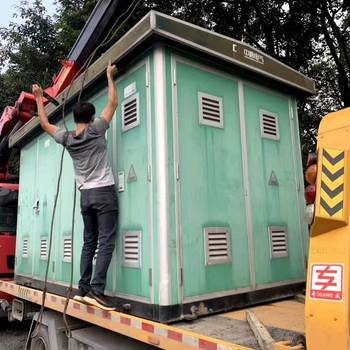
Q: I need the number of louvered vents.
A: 9